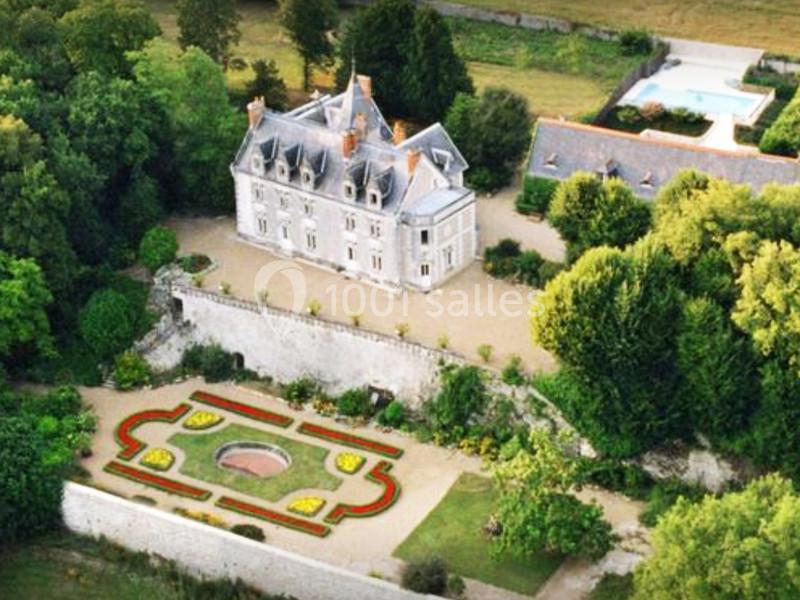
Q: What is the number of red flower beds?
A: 6